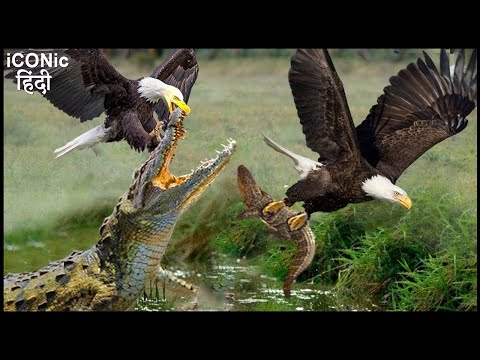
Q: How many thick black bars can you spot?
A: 2